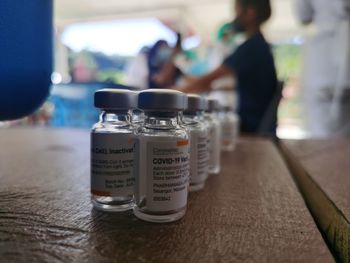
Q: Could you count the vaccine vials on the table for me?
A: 5